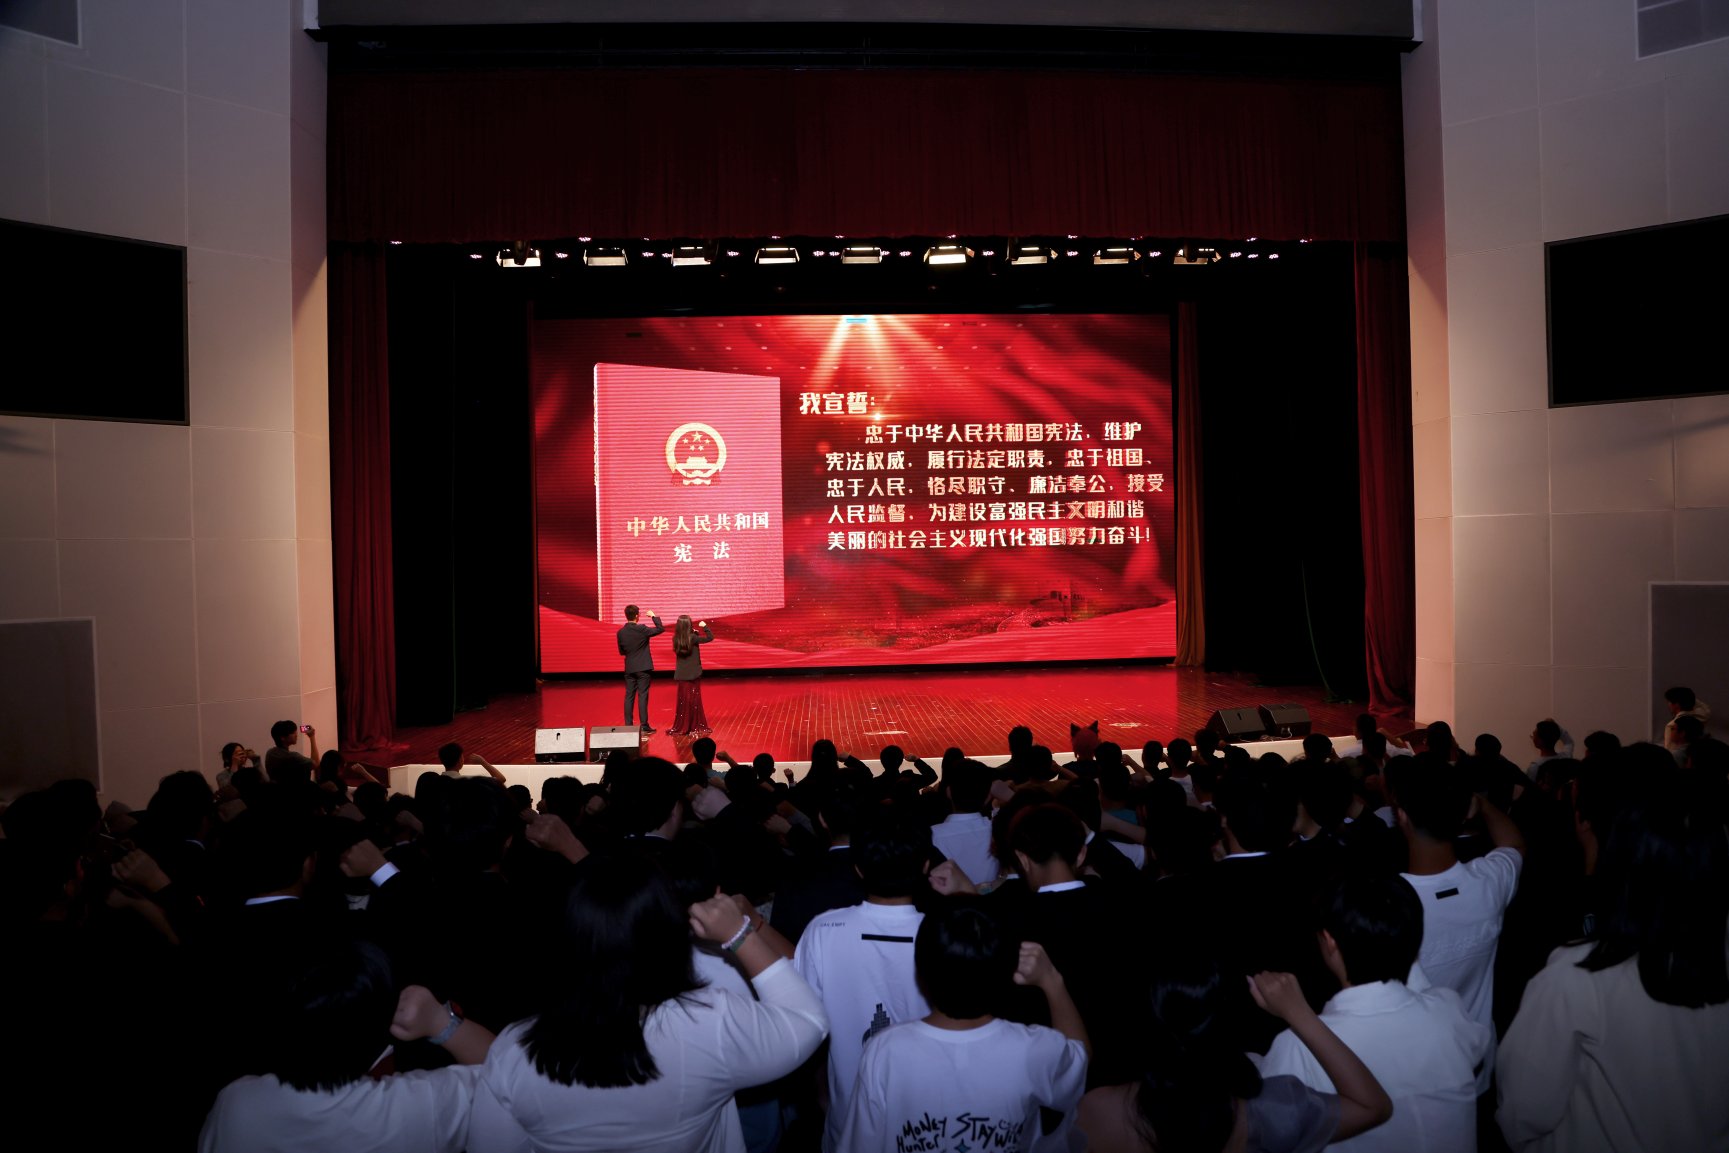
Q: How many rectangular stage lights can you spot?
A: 9